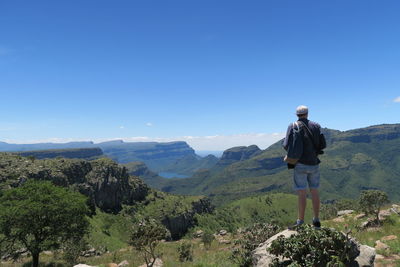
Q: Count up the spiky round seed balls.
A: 0